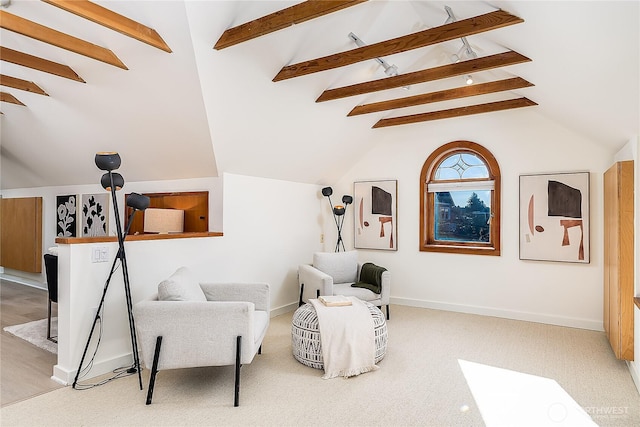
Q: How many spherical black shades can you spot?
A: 6